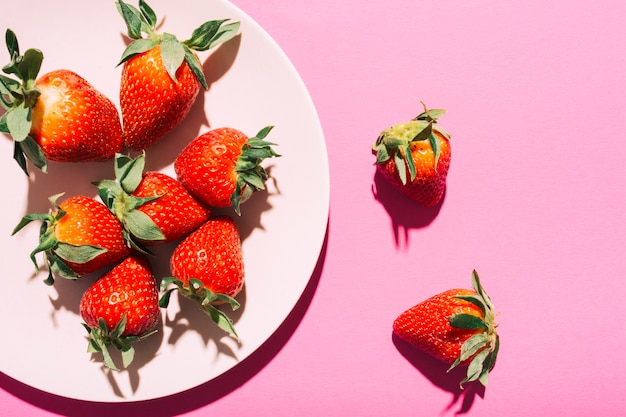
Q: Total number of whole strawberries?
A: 9